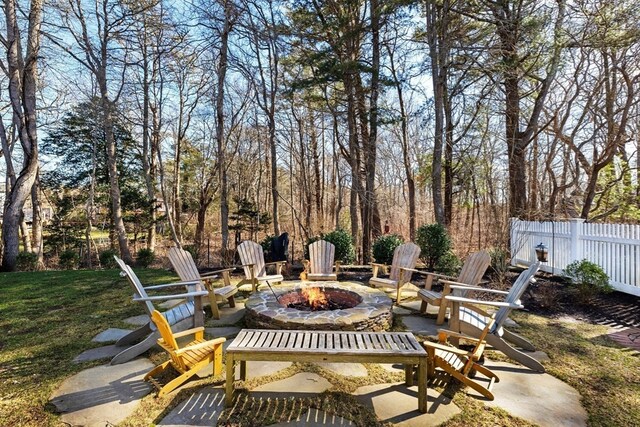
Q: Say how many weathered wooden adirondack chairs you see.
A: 7